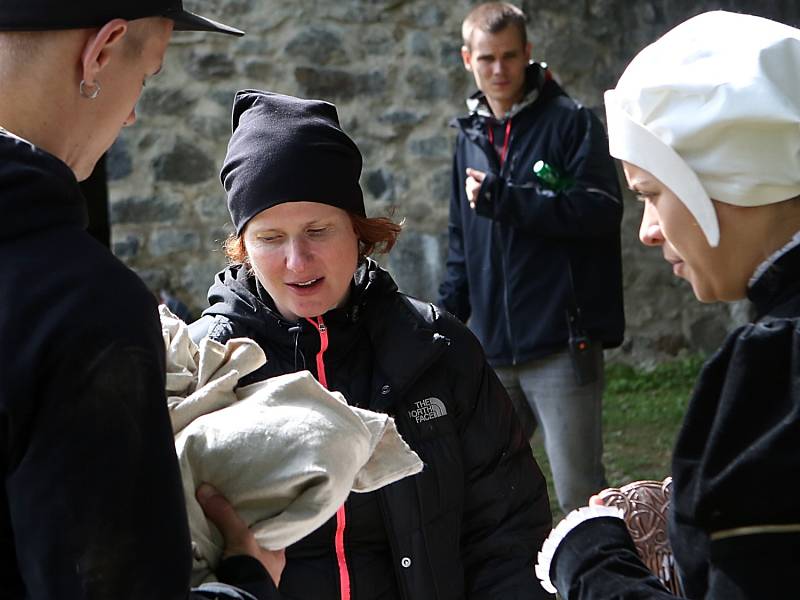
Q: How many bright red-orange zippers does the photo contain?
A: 1